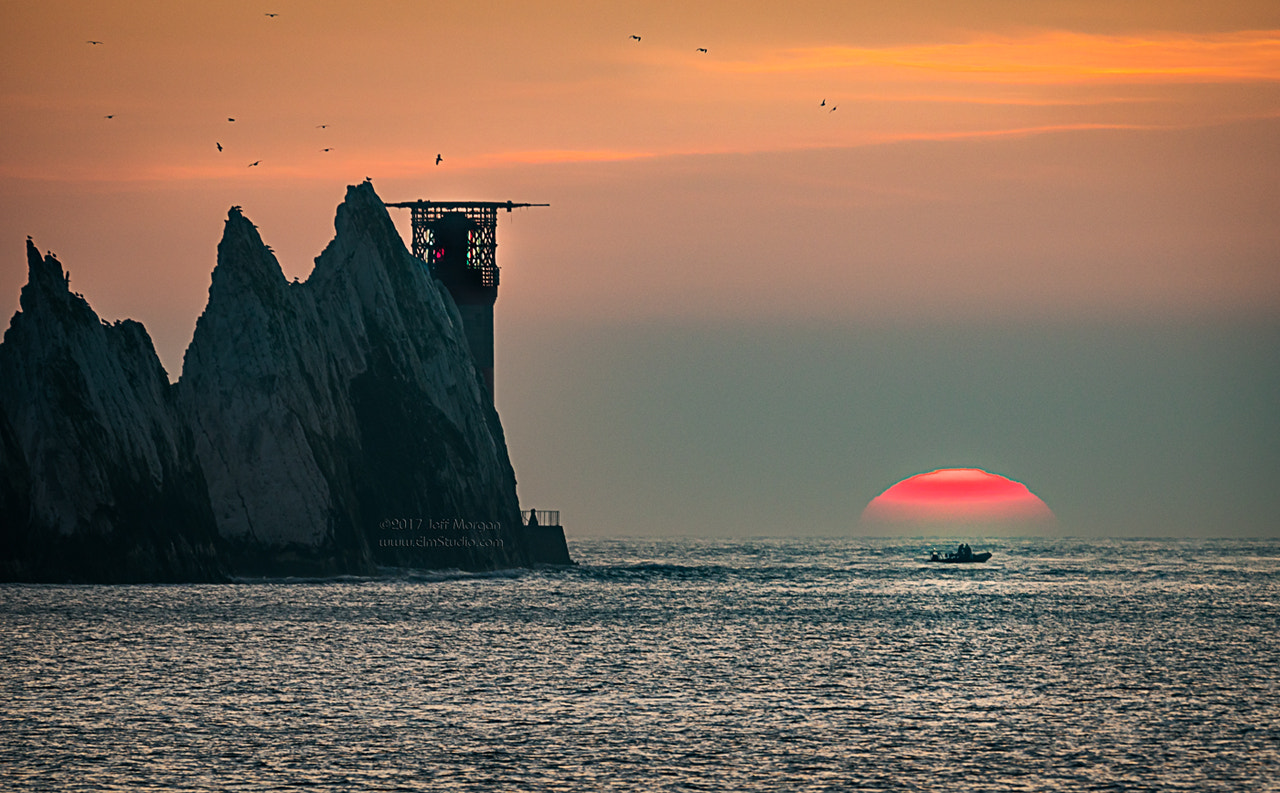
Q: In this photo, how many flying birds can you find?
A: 13